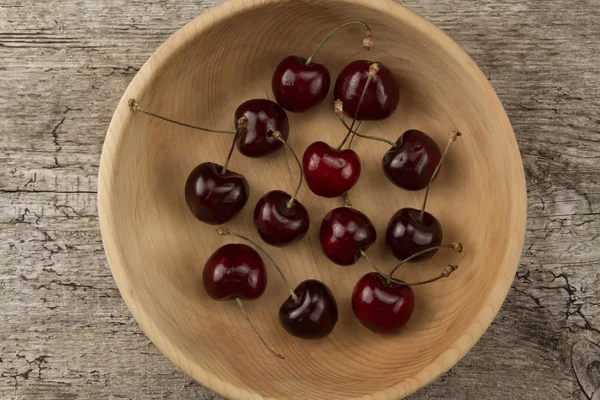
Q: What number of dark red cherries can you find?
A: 12